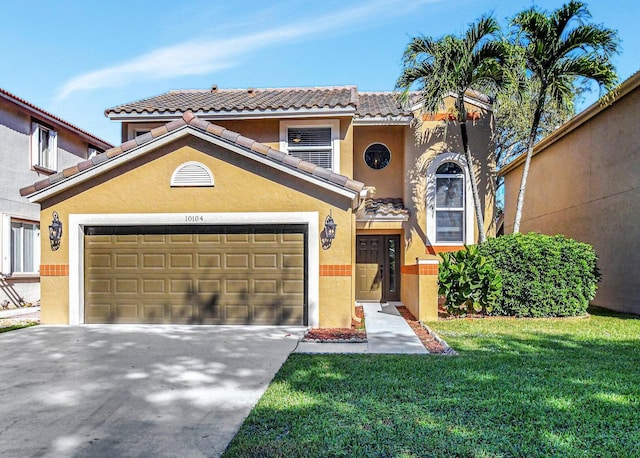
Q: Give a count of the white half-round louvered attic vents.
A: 1